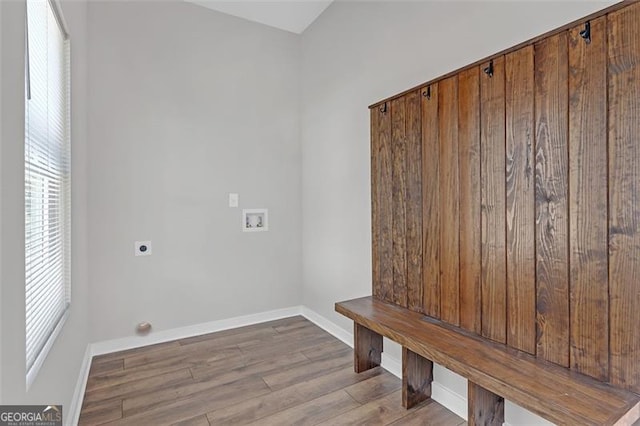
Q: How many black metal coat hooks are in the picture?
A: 4